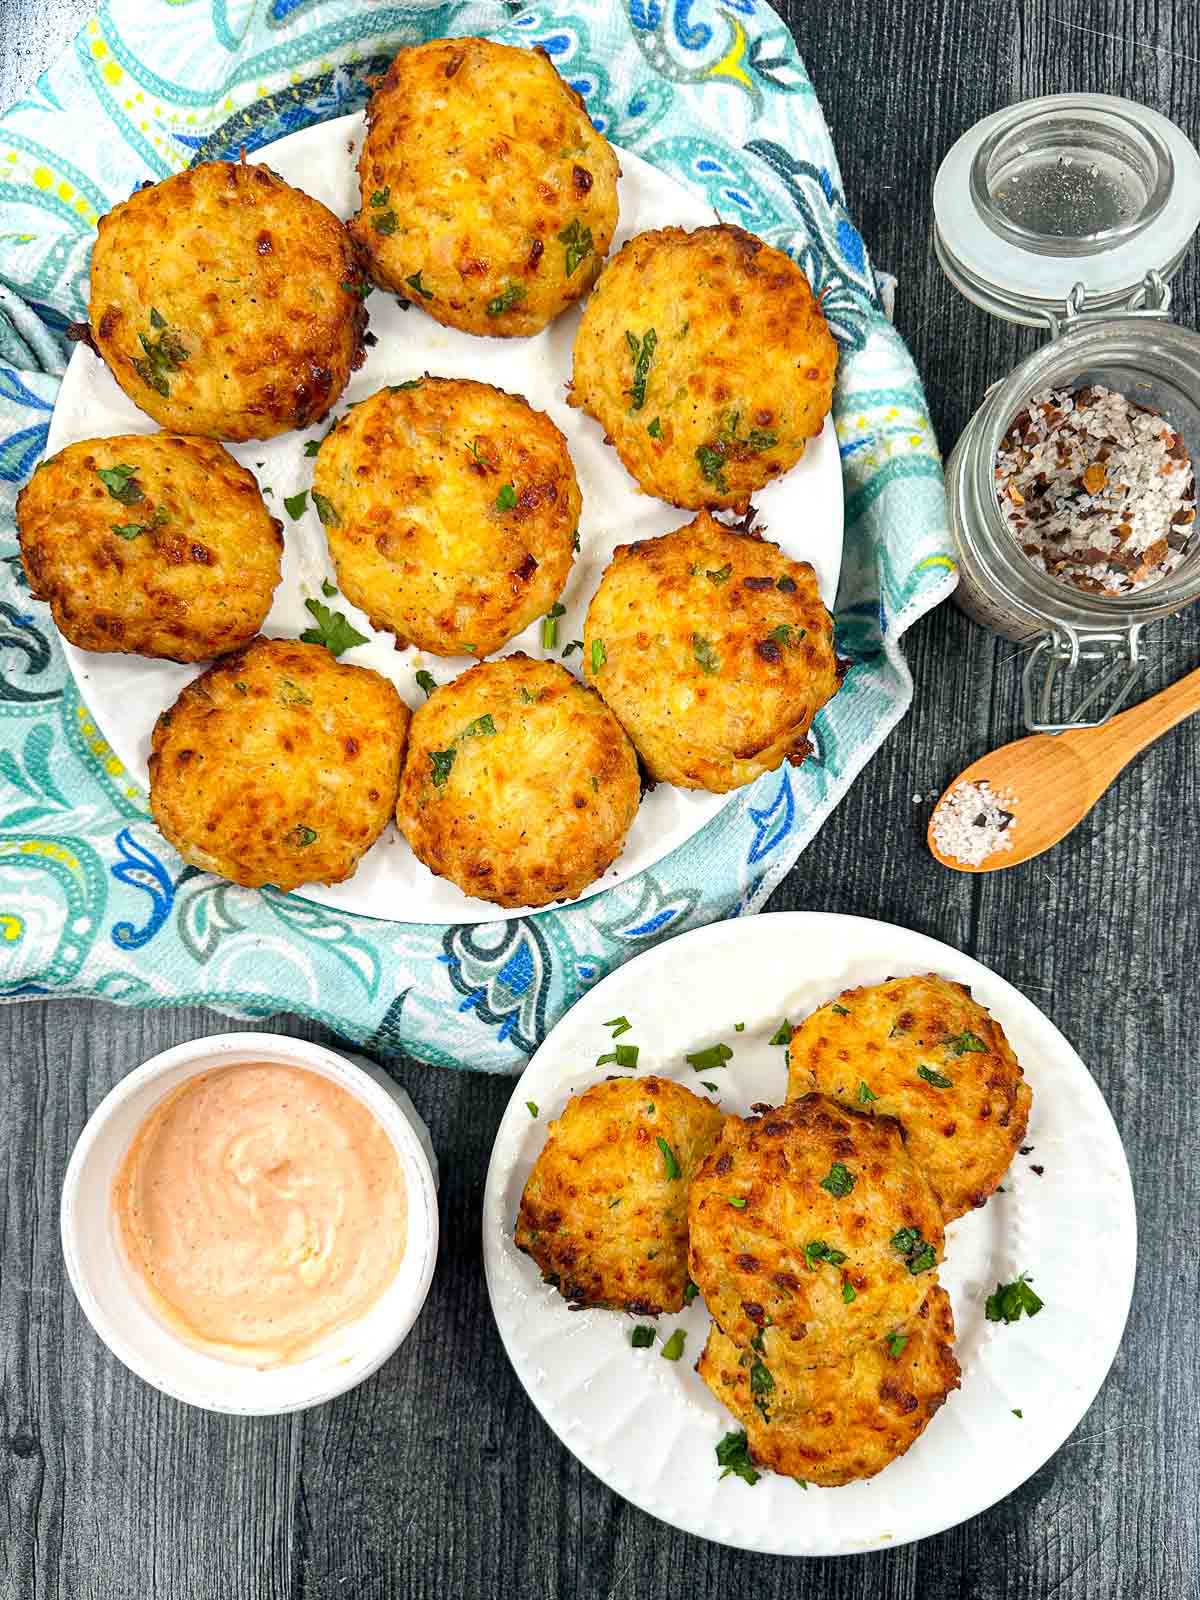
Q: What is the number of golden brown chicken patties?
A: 12